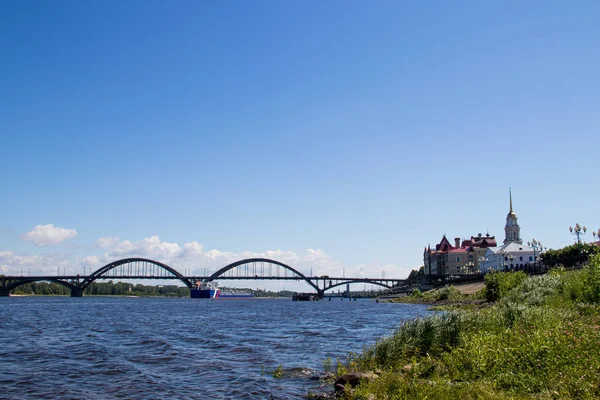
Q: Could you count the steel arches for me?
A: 2